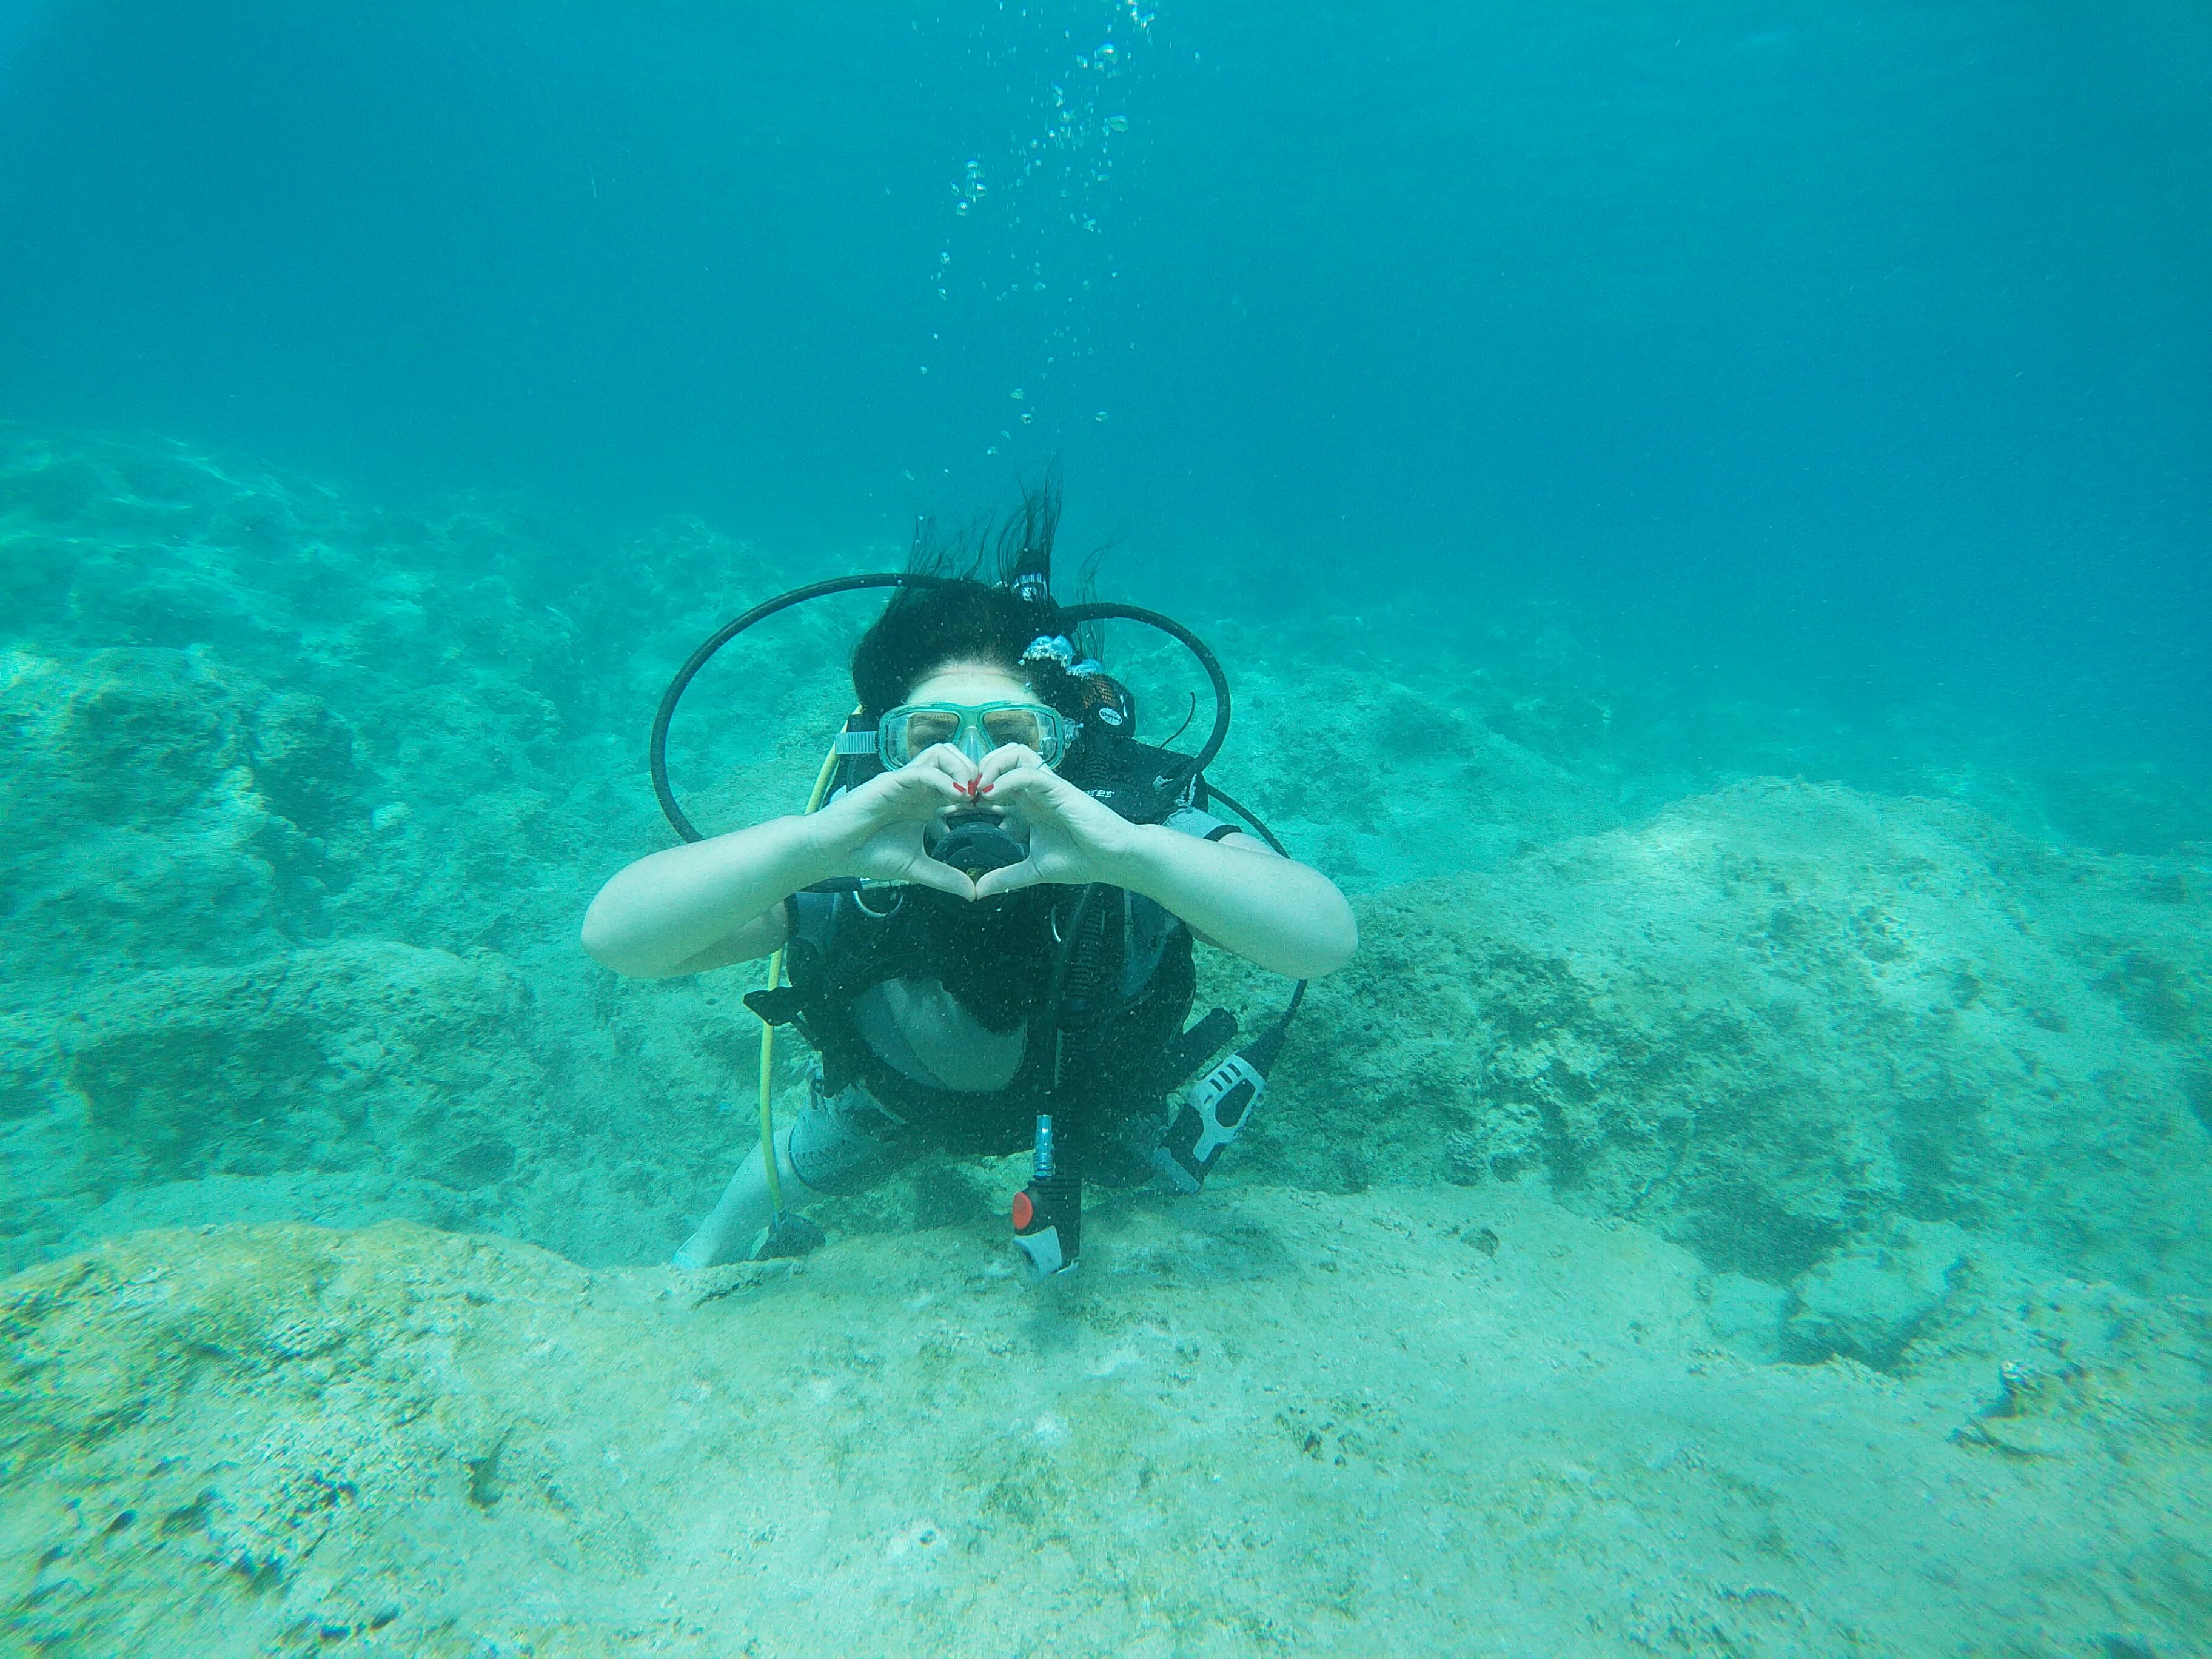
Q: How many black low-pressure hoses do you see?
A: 2